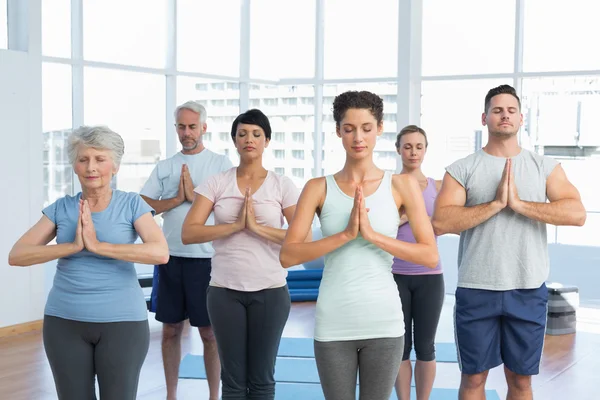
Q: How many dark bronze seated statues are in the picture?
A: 0